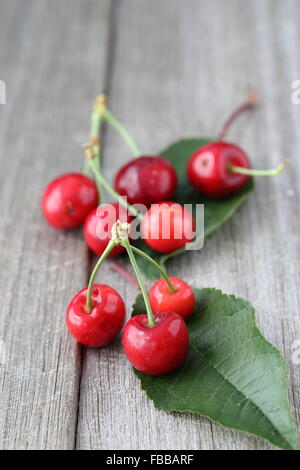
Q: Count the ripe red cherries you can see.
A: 8